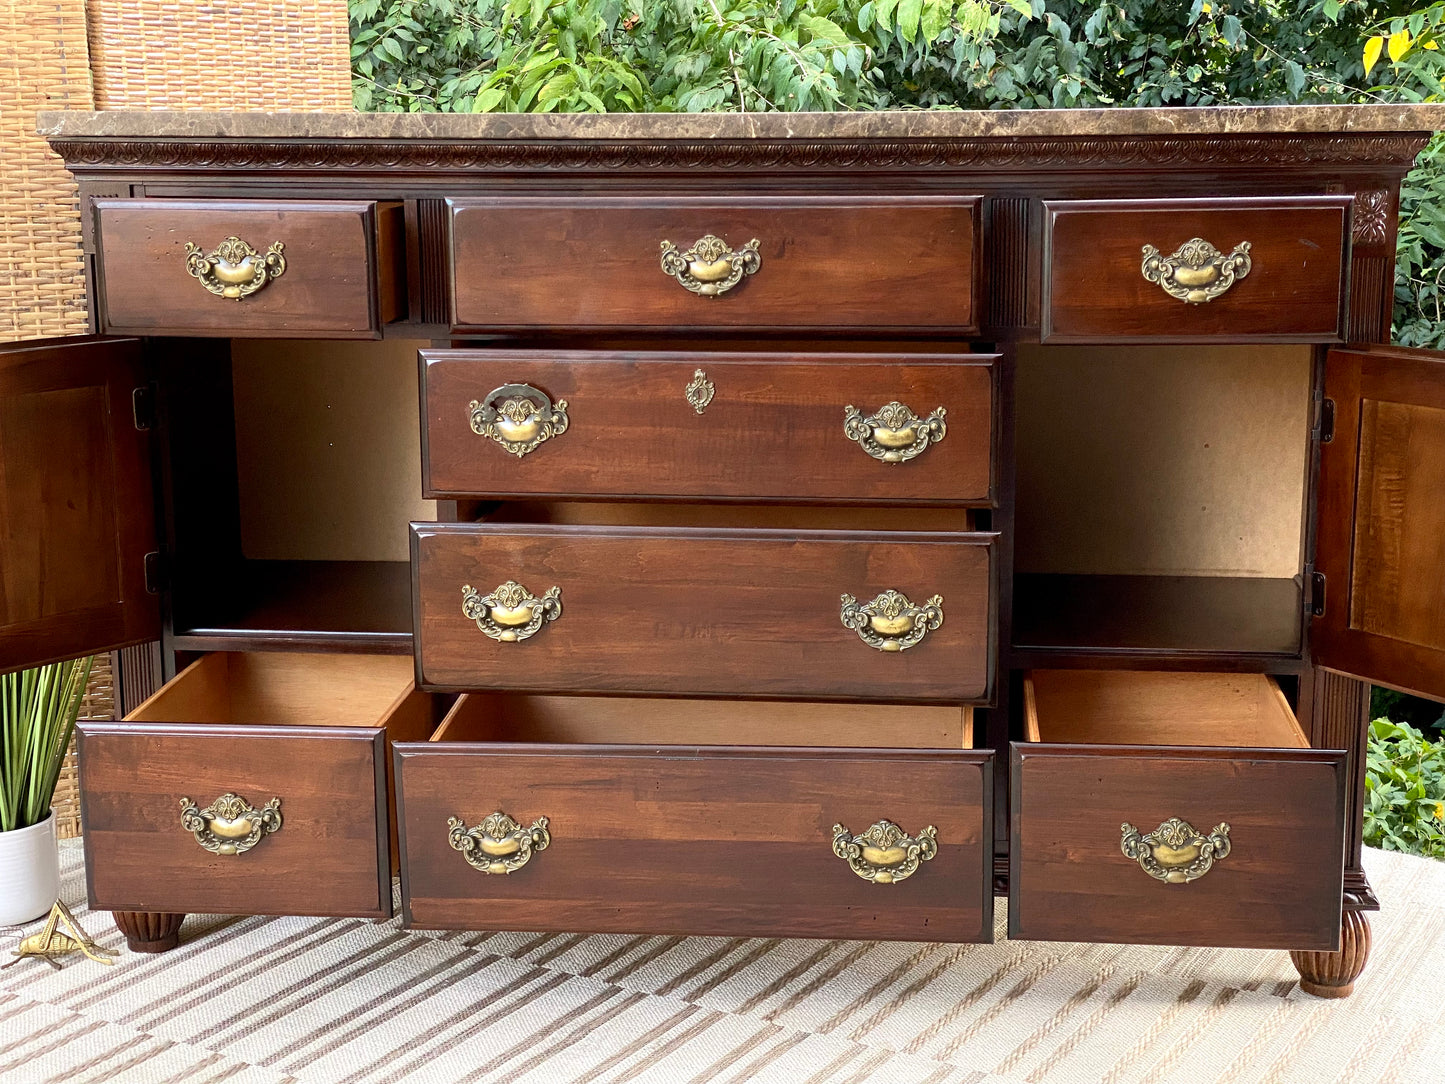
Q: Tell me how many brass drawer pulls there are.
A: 11